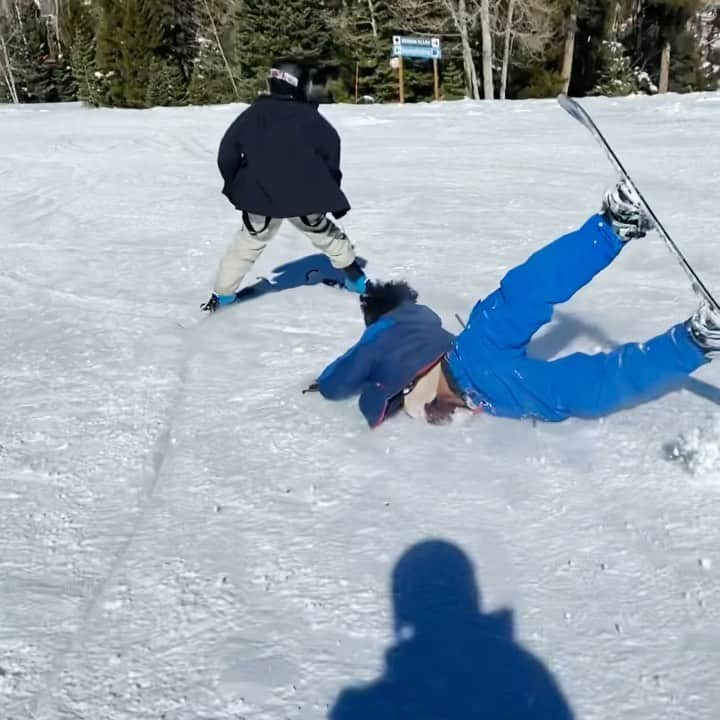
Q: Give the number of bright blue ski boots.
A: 2